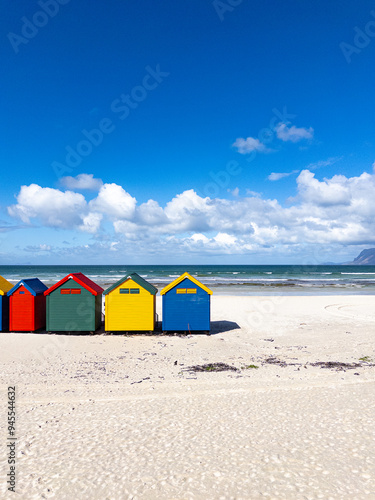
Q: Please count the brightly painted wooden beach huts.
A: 5